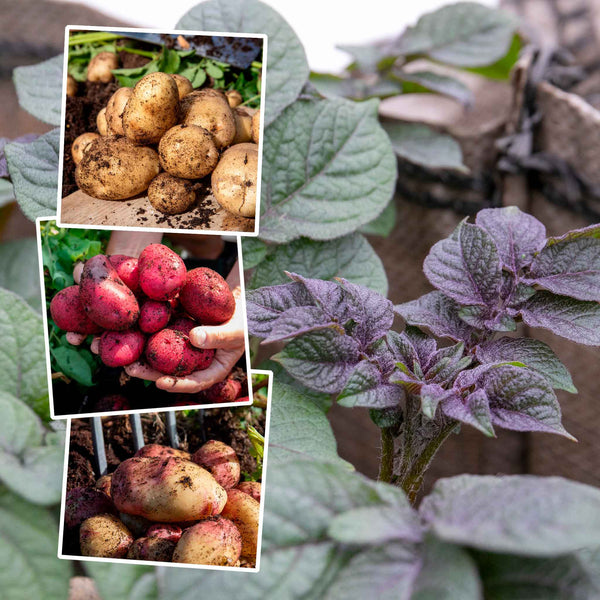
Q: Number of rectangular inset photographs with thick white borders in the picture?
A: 3